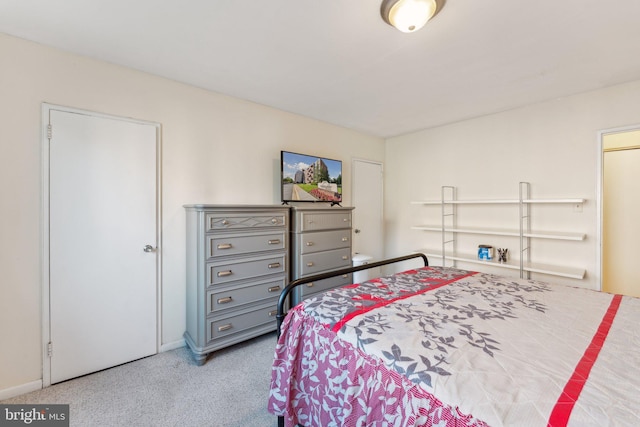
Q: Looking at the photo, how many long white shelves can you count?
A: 3